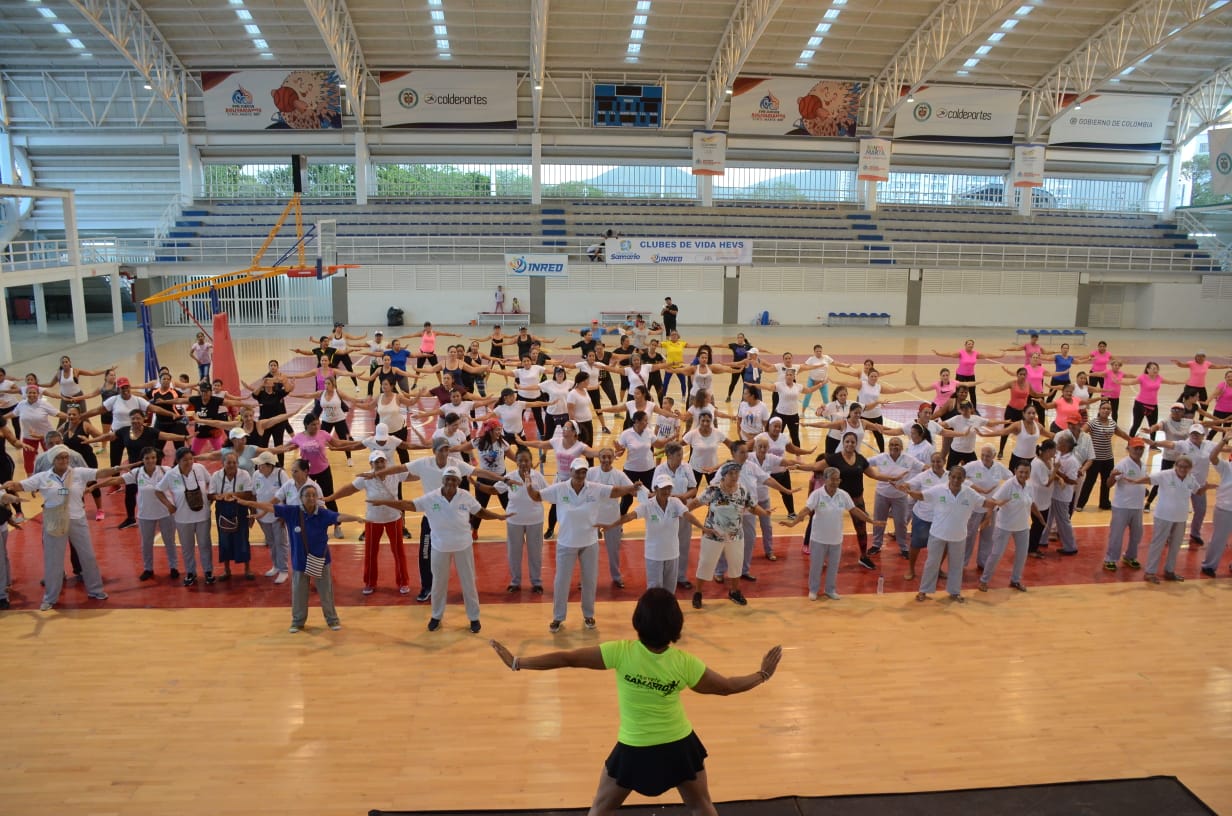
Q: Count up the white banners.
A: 11